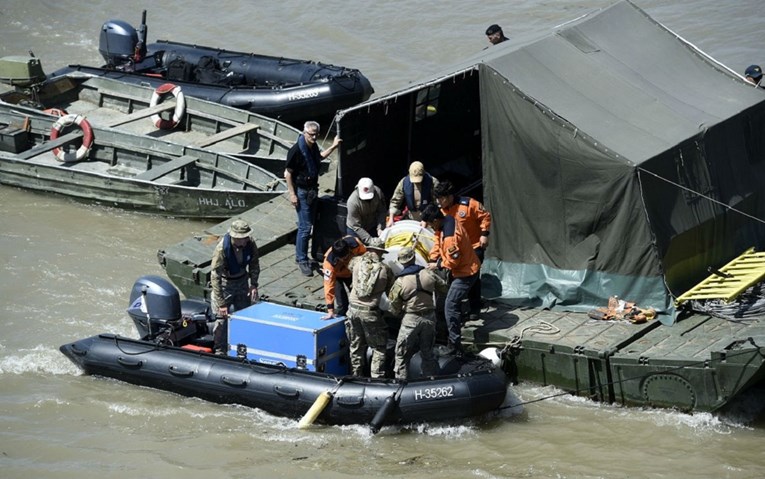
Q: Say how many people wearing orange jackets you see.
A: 3